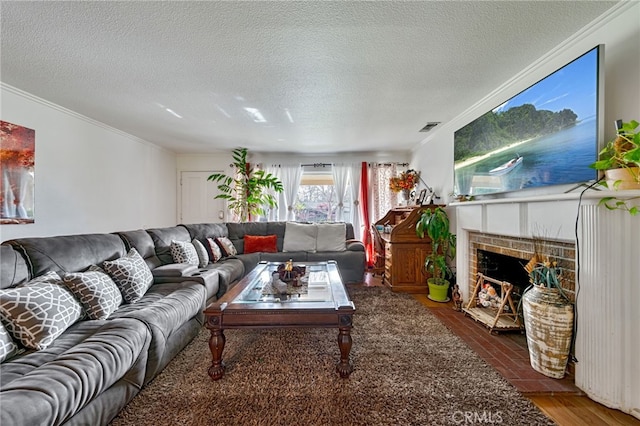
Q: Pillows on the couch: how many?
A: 11